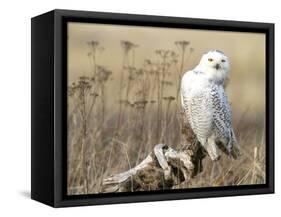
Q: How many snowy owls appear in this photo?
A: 1